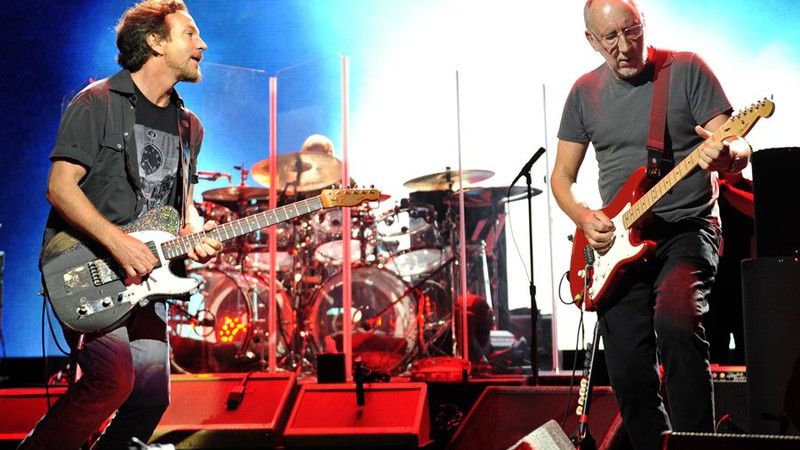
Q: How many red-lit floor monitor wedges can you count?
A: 4